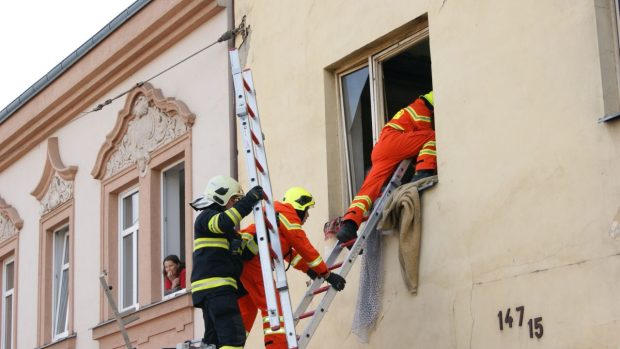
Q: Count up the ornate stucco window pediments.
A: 3